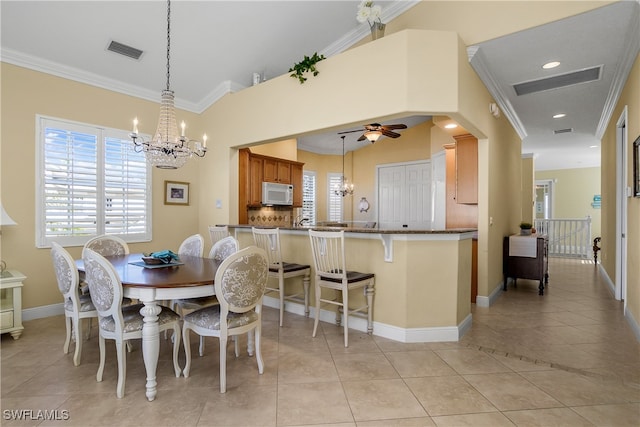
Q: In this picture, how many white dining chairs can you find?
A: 6